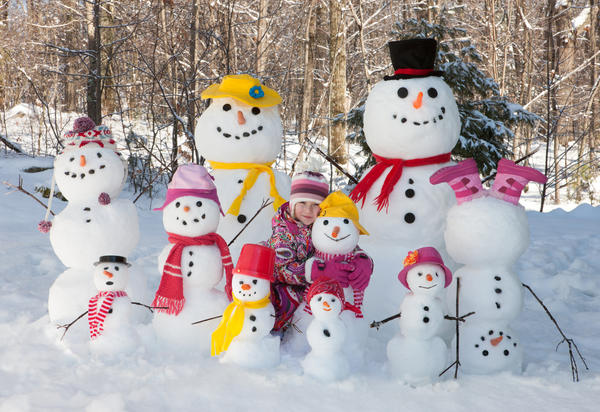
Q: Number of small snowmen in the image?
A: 4